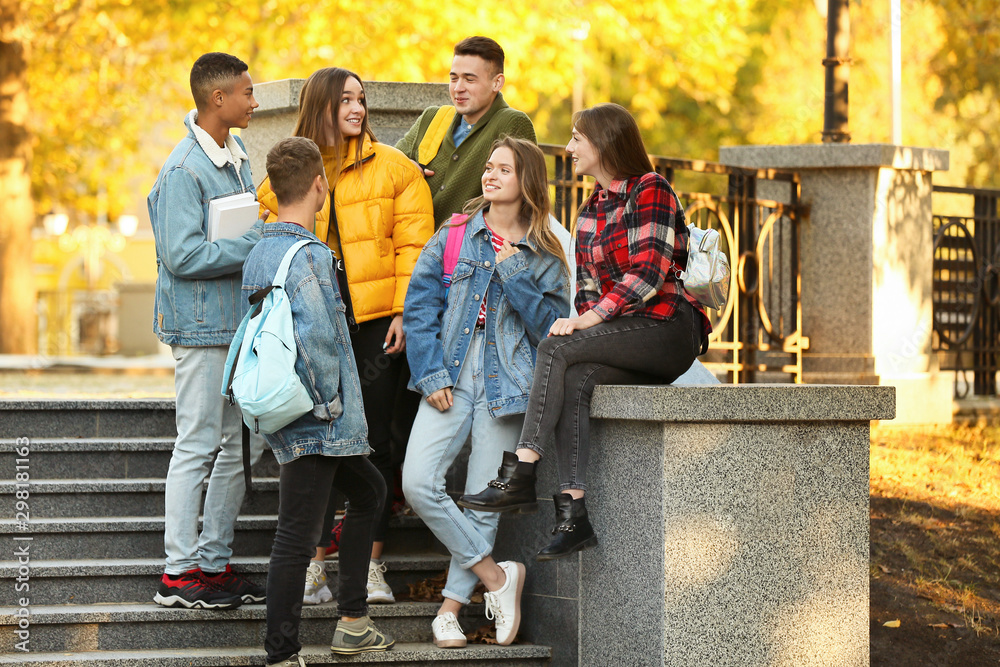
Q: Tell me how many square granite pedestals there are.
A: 3